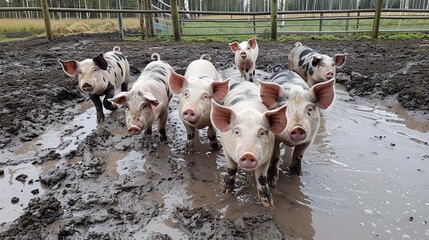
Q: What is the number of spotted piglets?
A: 5